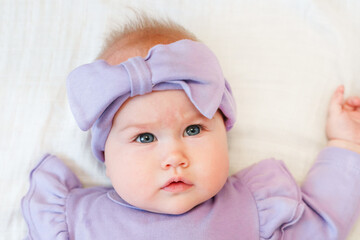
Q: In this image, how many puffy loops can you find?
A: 2